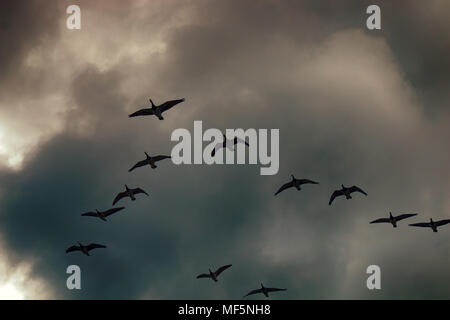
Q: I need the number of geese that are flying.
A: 12